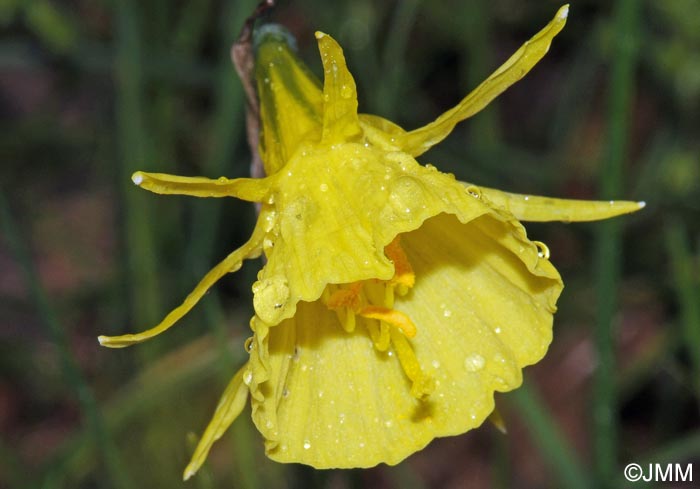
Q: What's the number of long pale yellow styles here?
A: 1